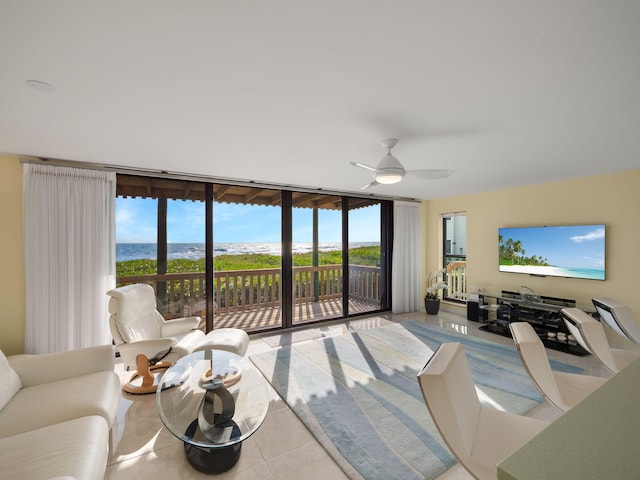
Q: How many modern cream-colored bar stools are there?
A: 4